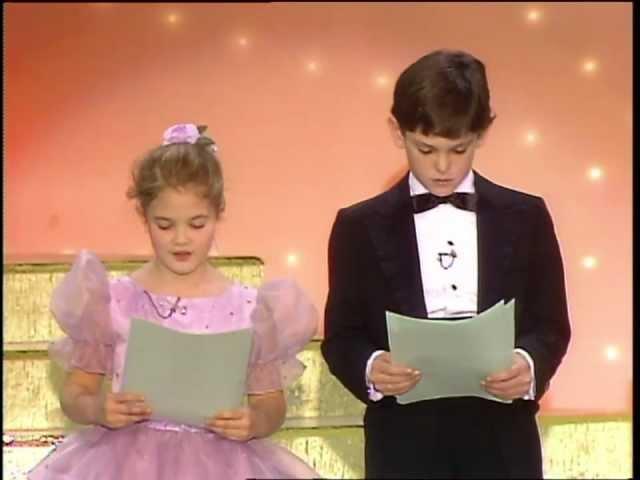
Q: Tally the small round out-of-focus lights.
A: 11